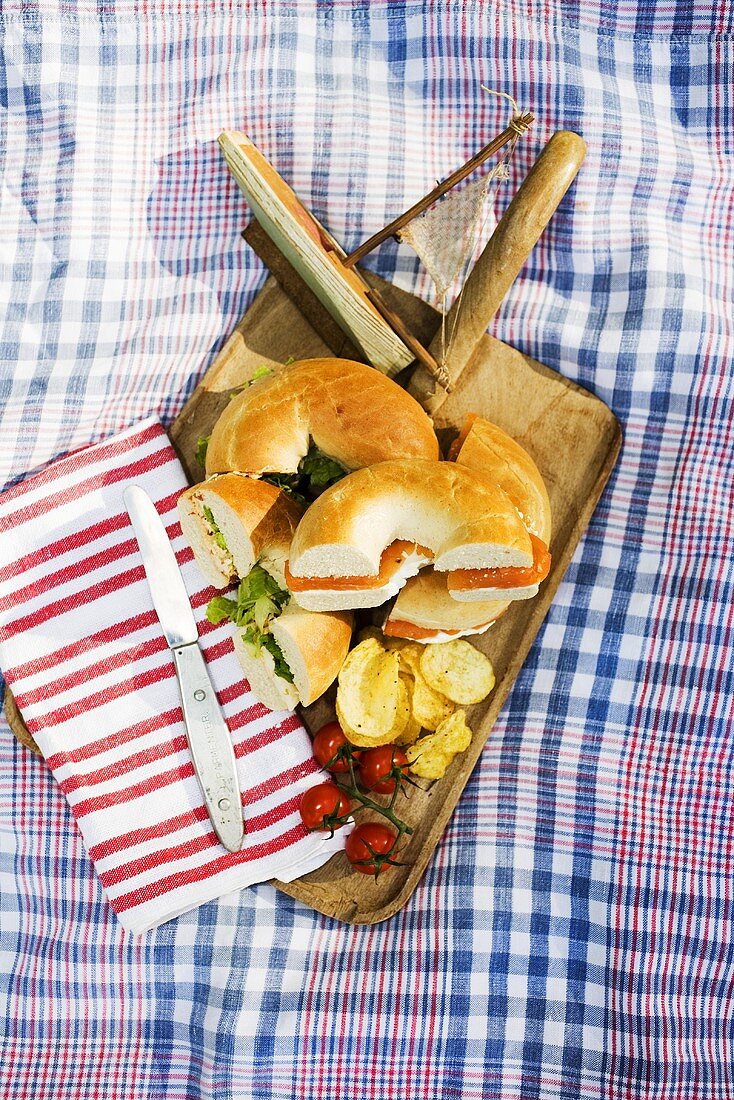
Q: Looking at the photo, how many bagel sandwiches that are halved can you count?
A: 2